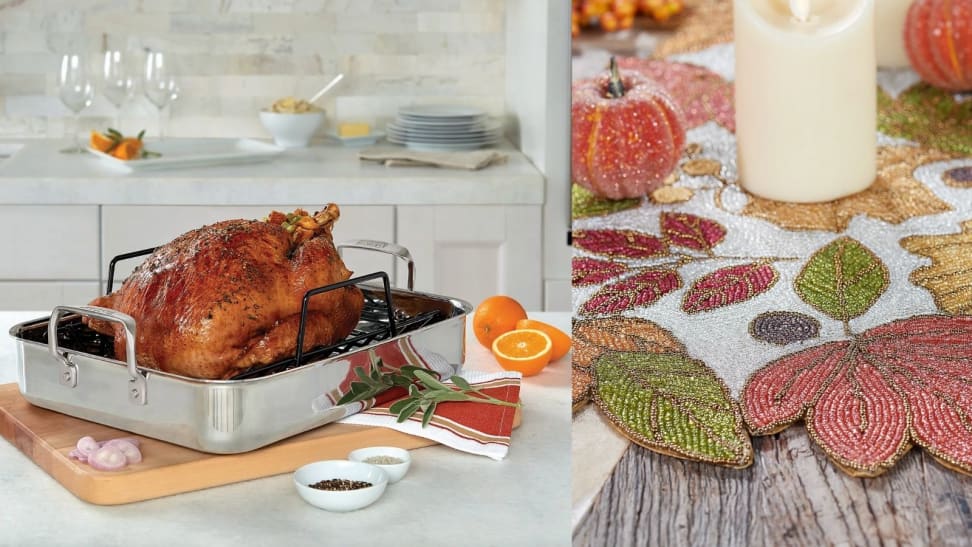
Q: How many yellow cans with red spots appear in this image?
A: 0